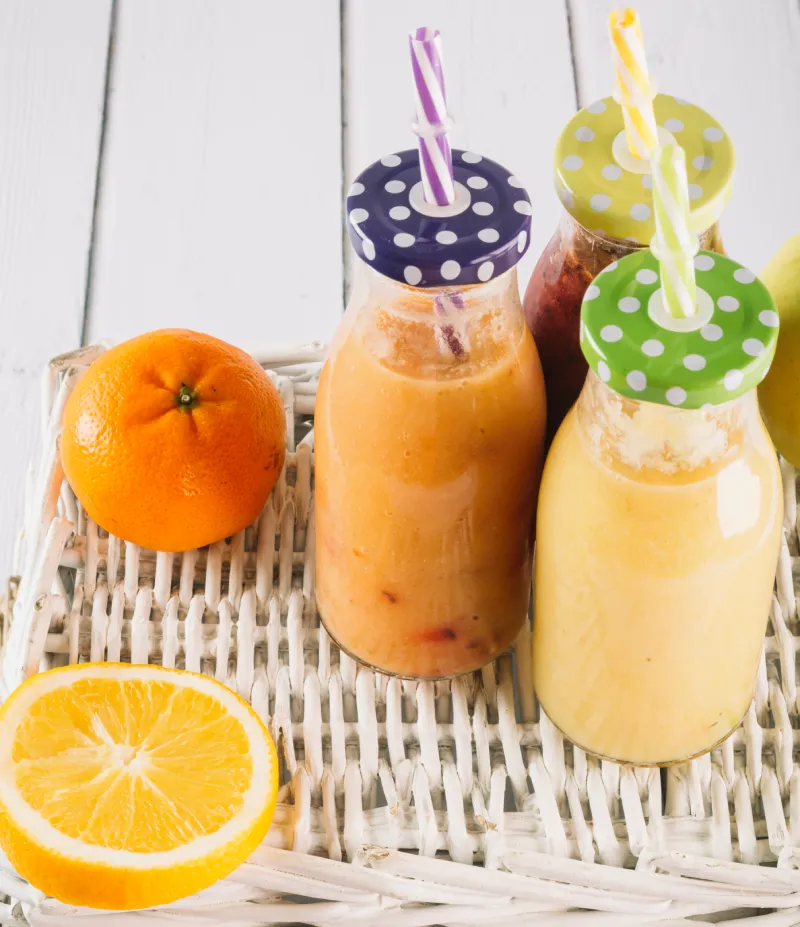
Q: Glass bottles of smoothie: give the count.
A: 3